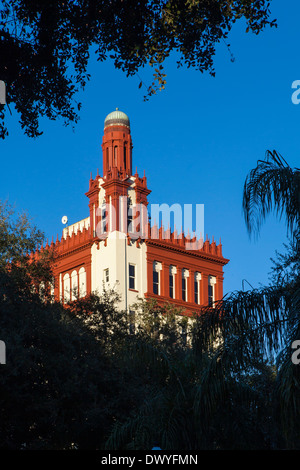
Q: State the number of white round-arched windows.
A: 3